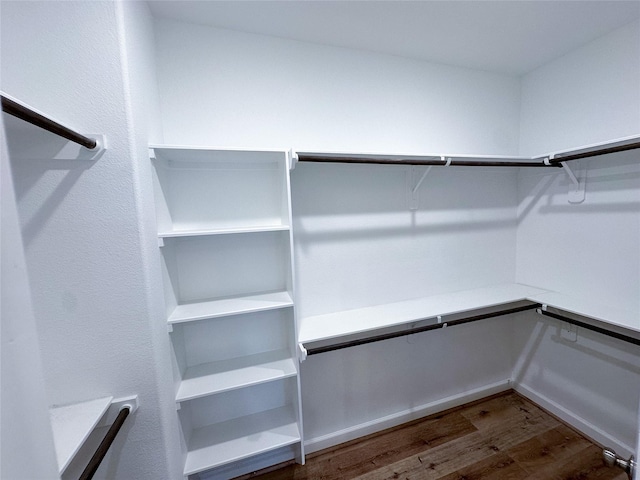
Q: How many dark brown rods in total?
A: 6